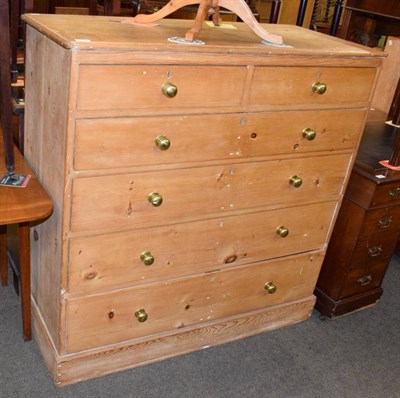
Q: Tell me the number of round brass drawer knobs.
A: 10